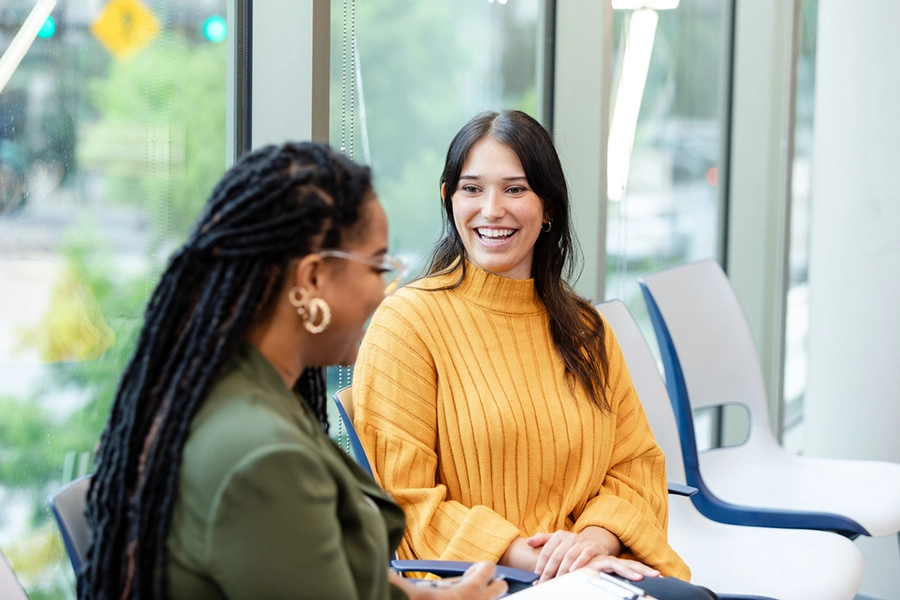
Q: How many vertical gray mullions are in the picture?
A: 3